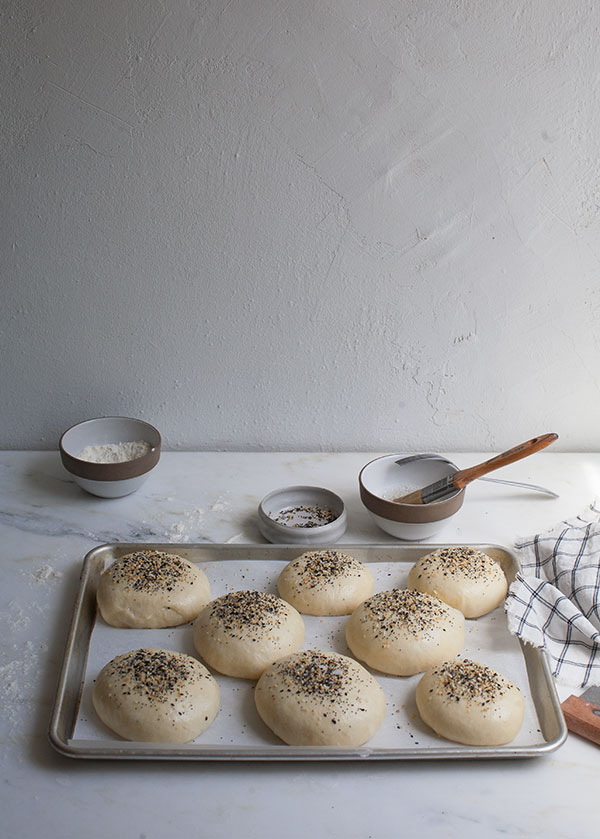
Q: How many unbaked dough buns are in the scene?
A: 8